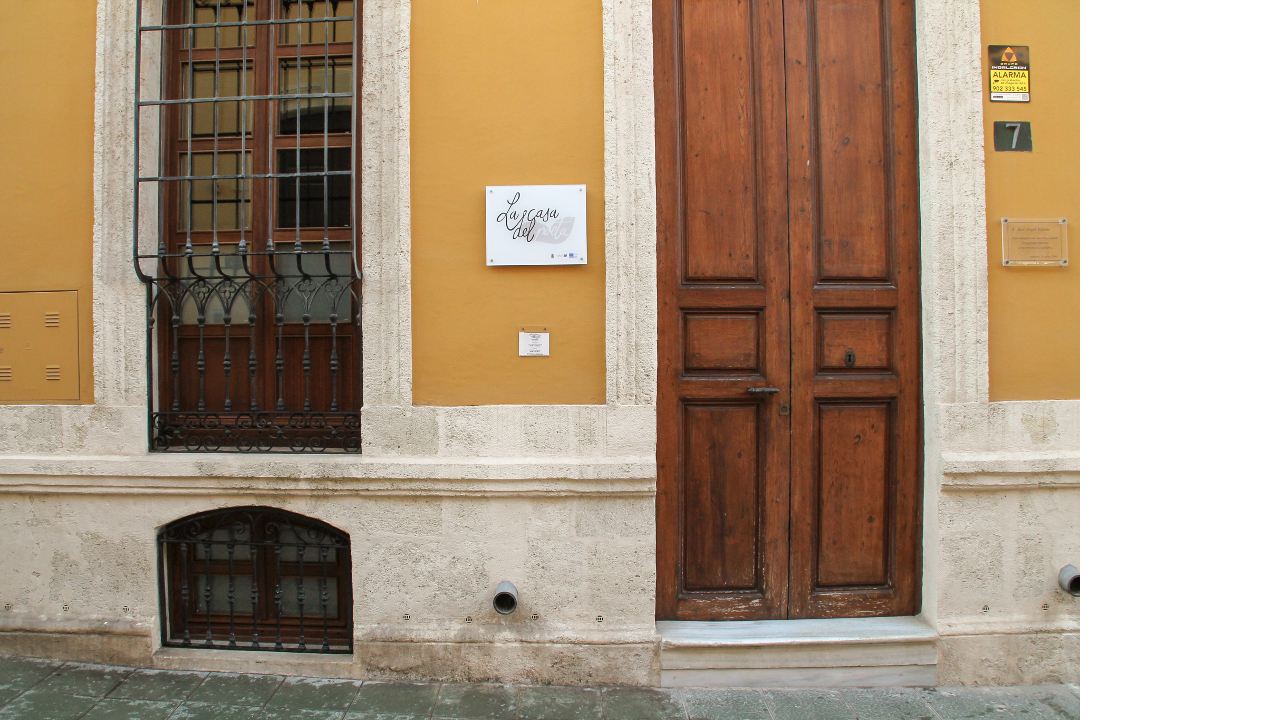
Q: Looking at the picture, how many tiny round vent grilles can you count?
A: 9